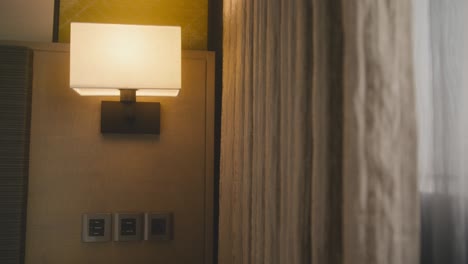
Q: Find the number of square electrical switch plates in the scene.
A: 3